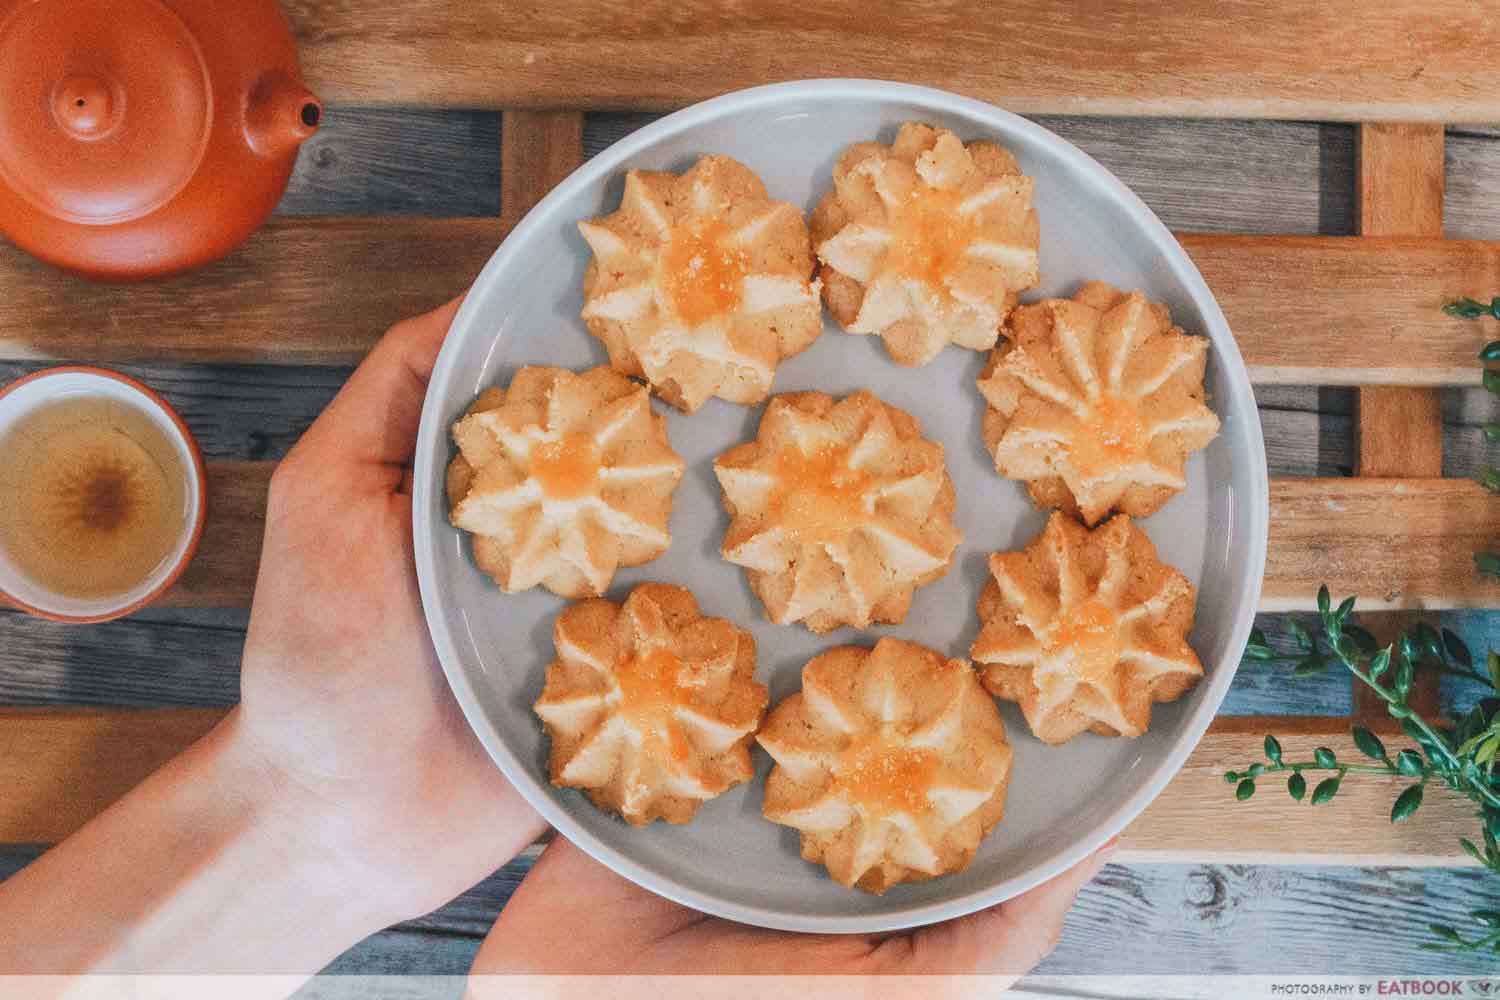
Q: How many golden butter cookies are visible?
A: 8